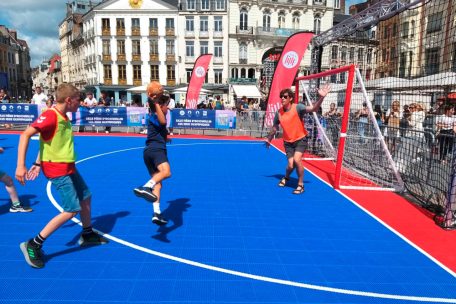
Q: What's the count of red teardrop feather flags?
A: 2